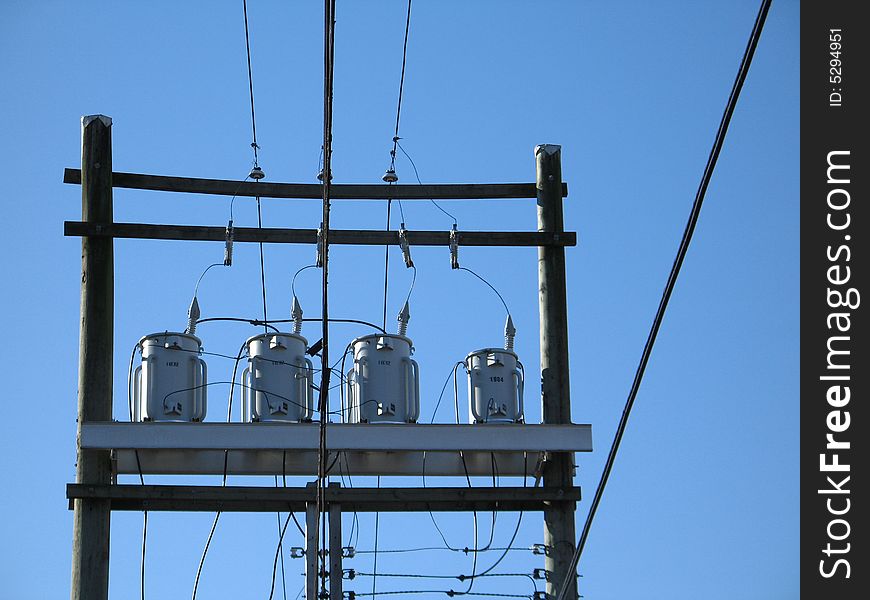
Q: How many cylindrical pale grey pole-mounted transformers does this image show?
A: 4